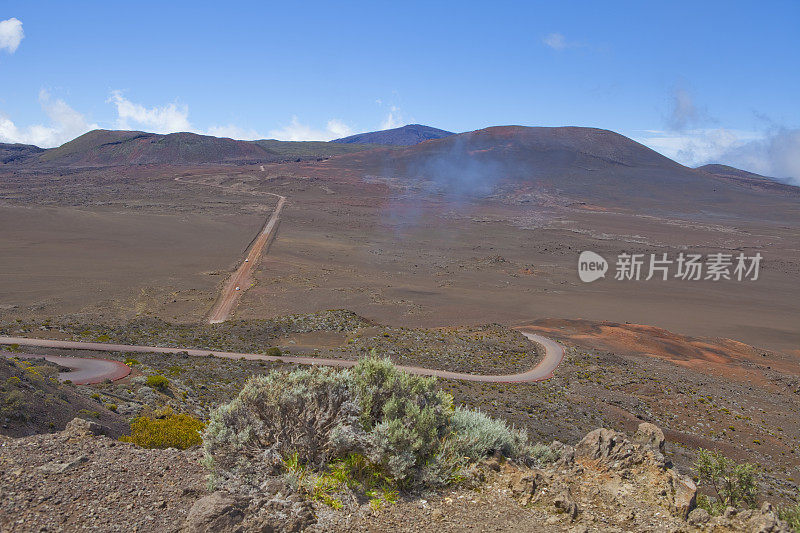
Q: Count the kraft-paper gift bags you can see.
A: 0